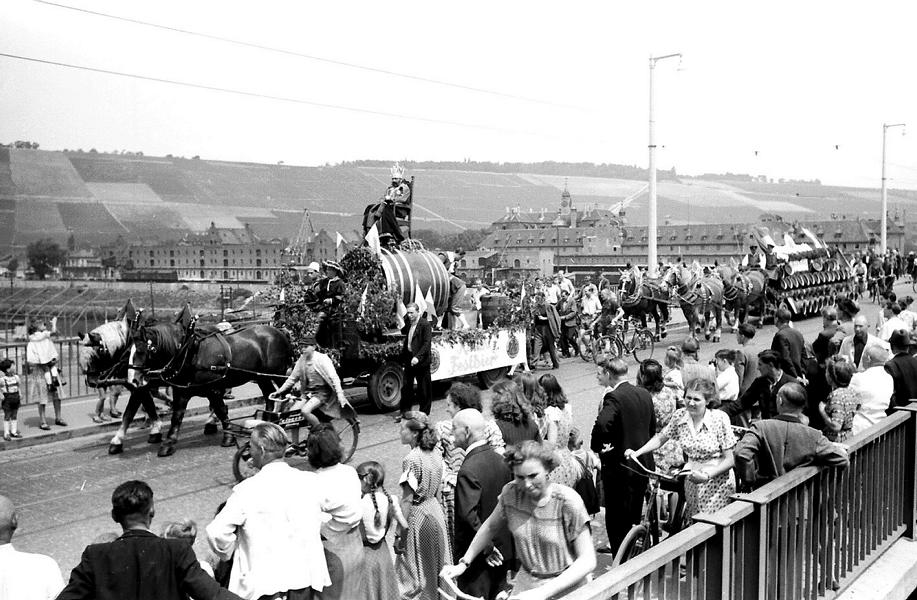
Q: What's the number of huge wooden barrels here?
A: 1